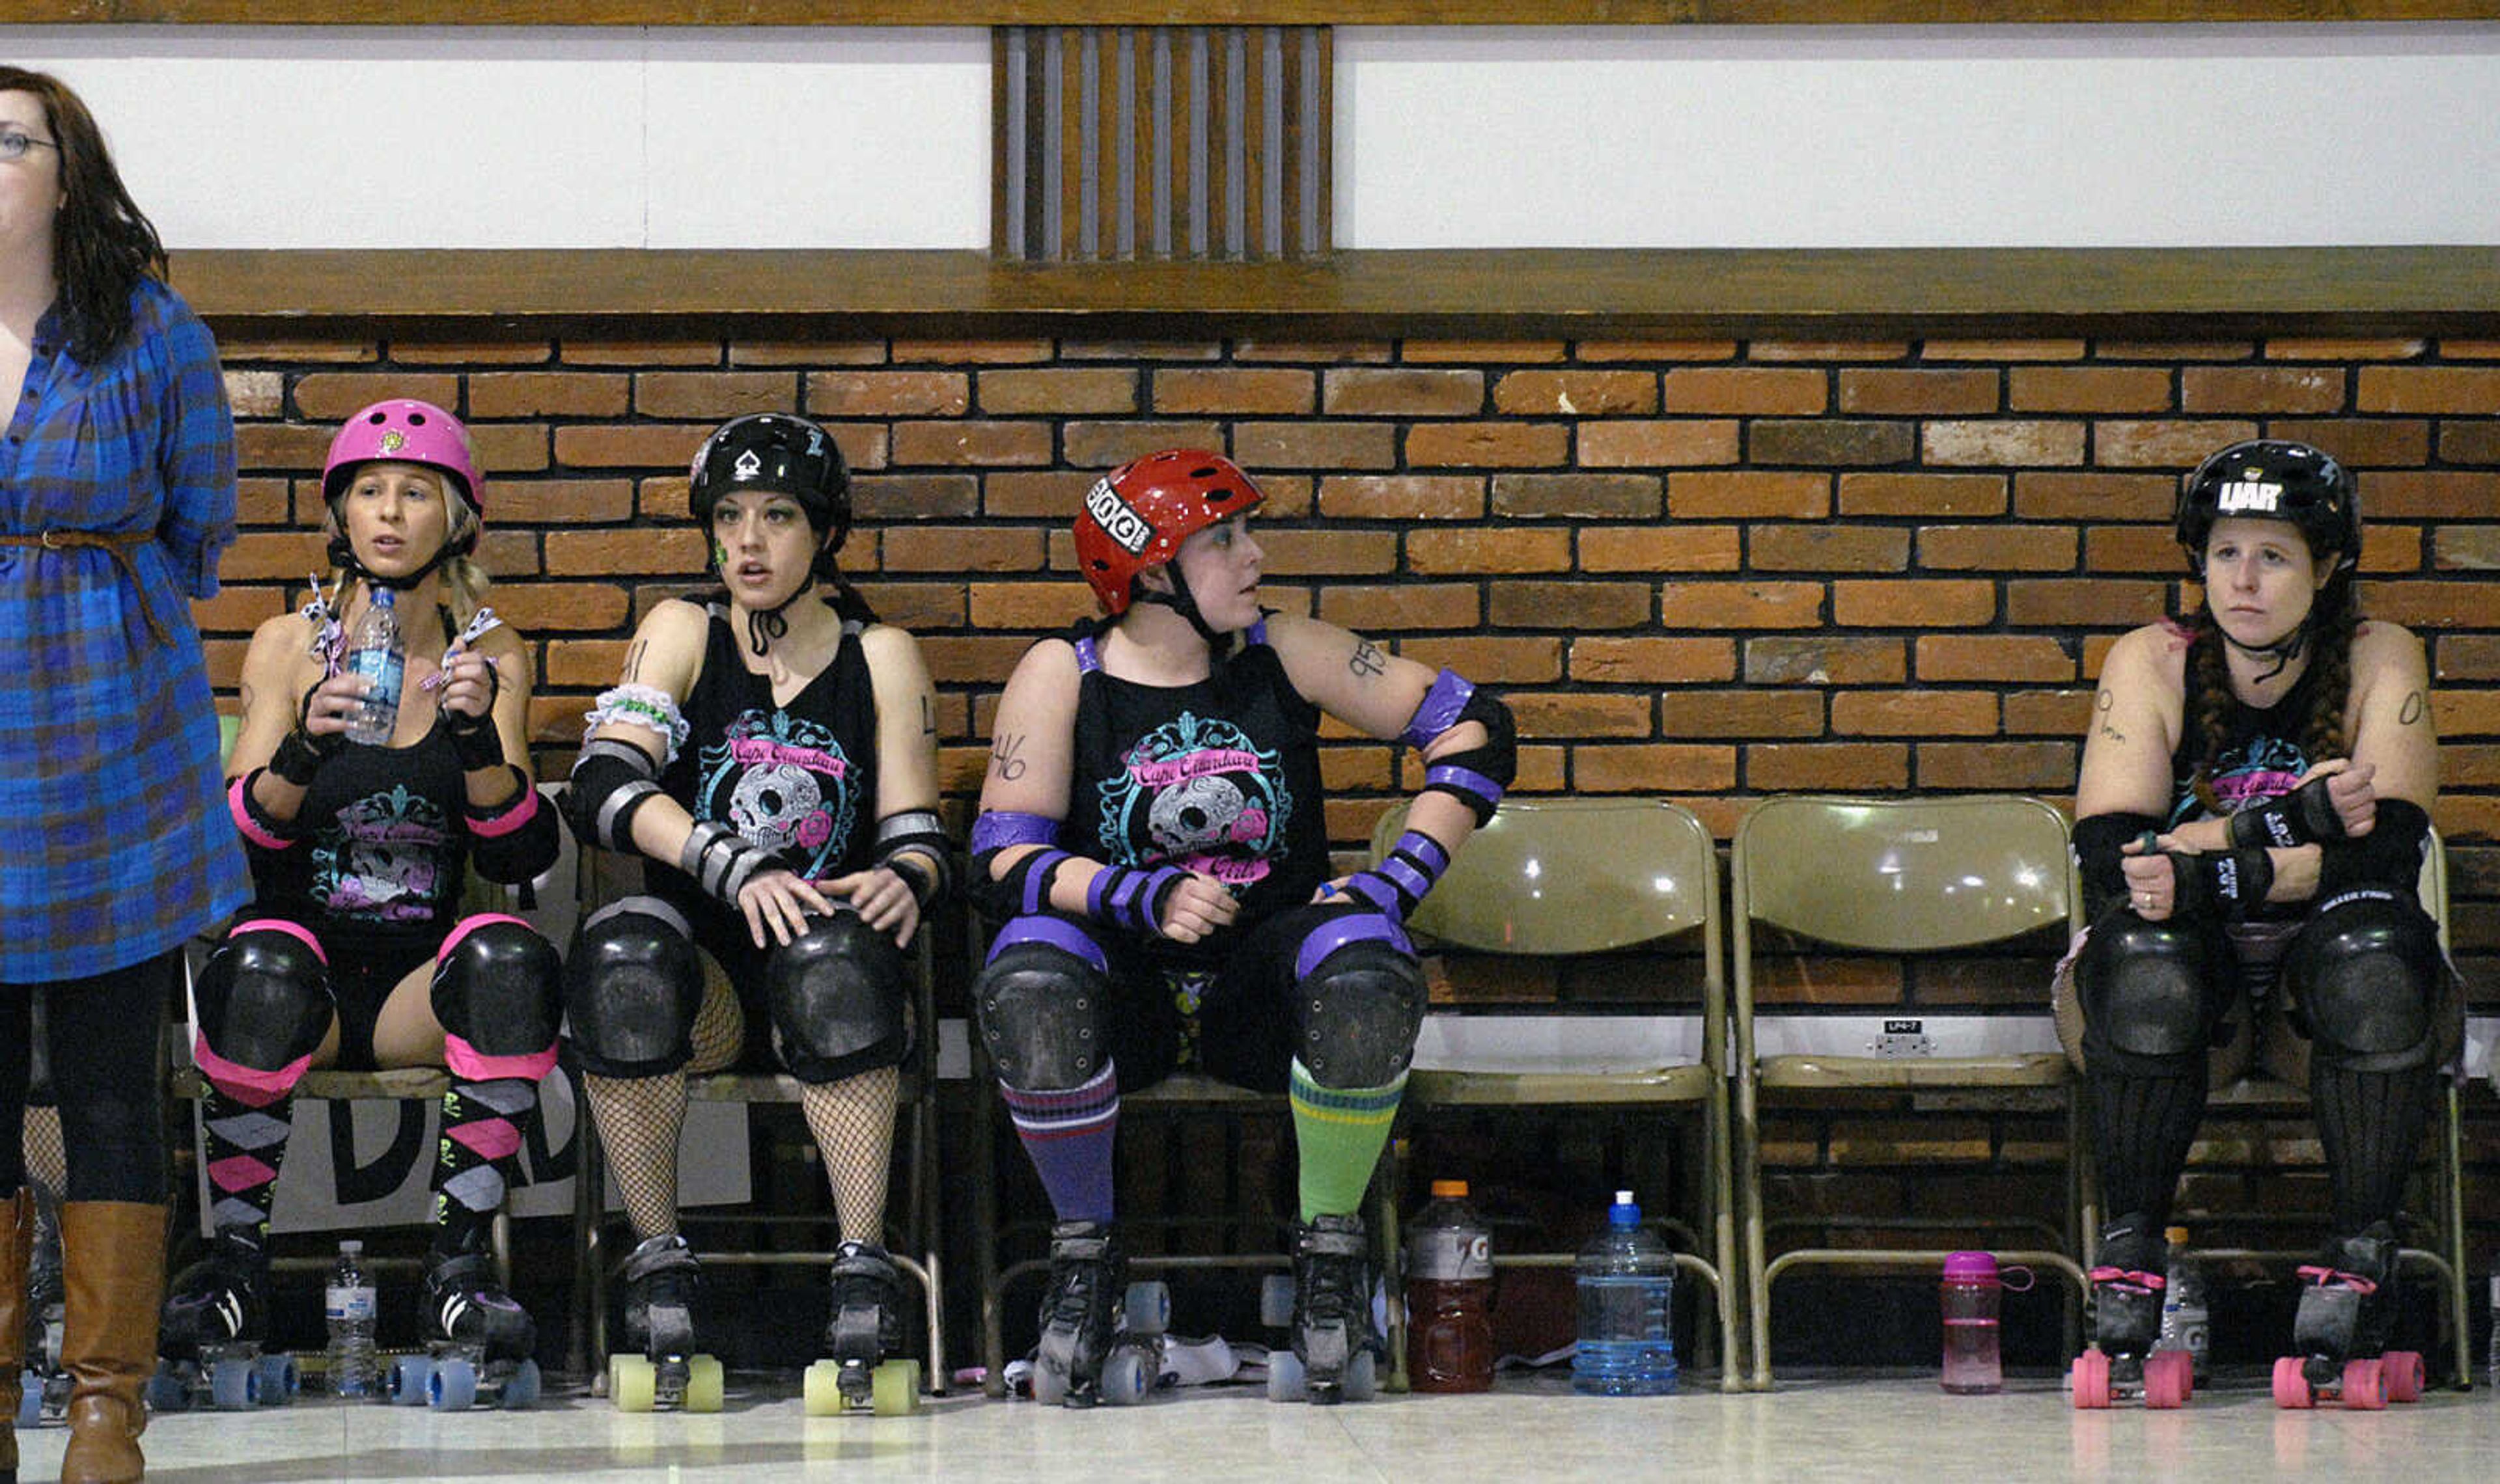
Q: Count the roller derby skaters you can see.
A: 4